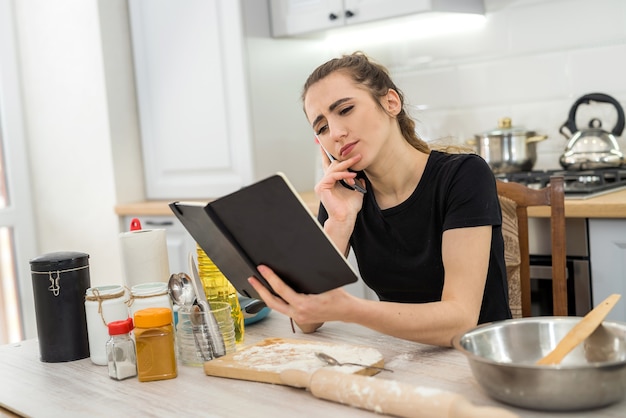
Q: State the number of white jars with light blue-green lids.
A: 2